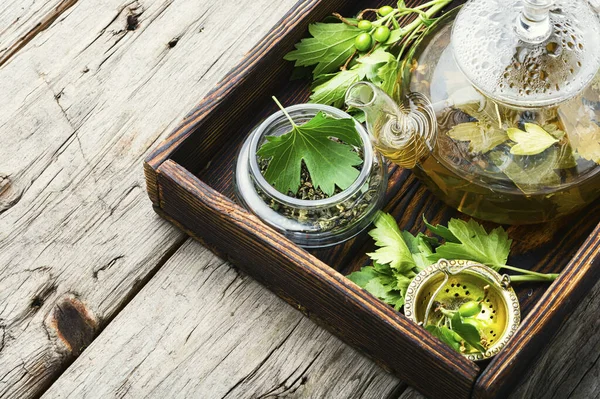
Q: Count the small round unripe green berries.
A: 5